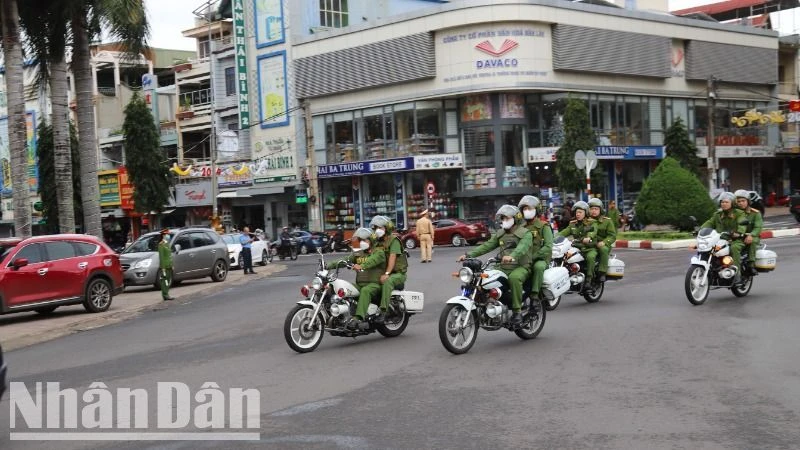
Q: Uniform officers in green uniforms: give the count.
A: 9